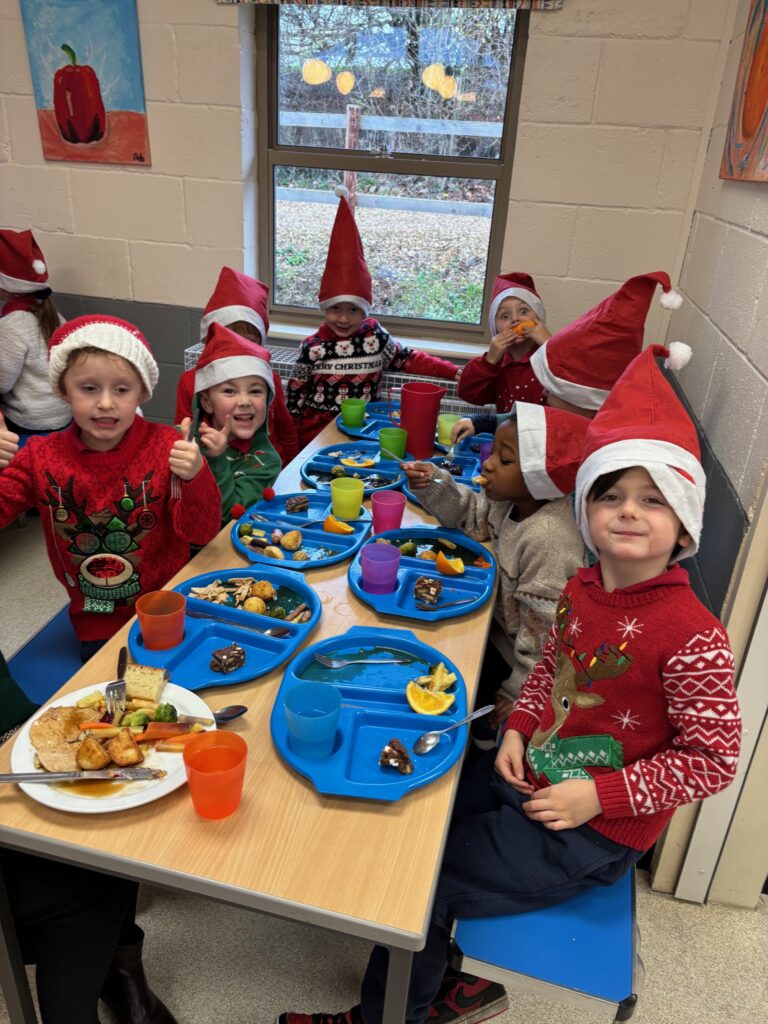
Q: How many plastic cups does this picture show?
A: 10